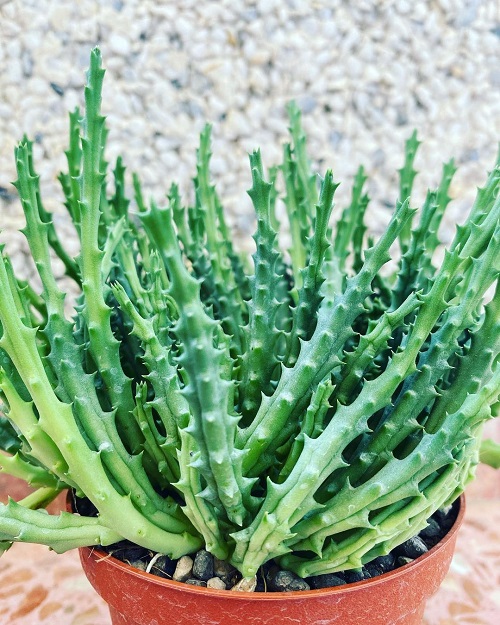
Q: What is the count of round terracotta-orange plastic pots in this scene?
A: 1